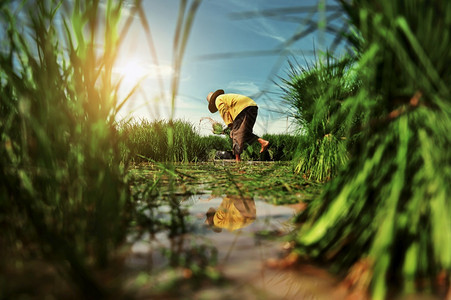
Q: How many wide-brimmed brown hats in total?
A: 1